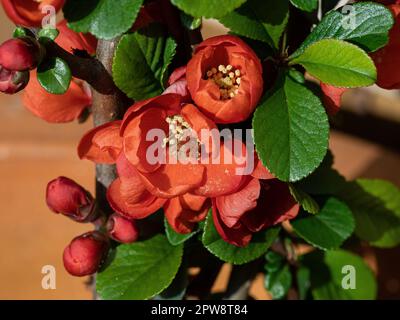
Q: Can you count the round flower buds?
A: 5